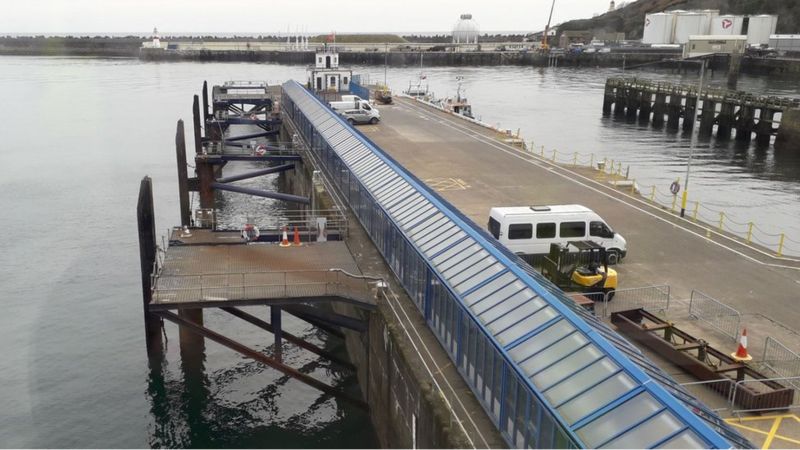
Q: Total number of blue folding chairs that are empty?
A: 0